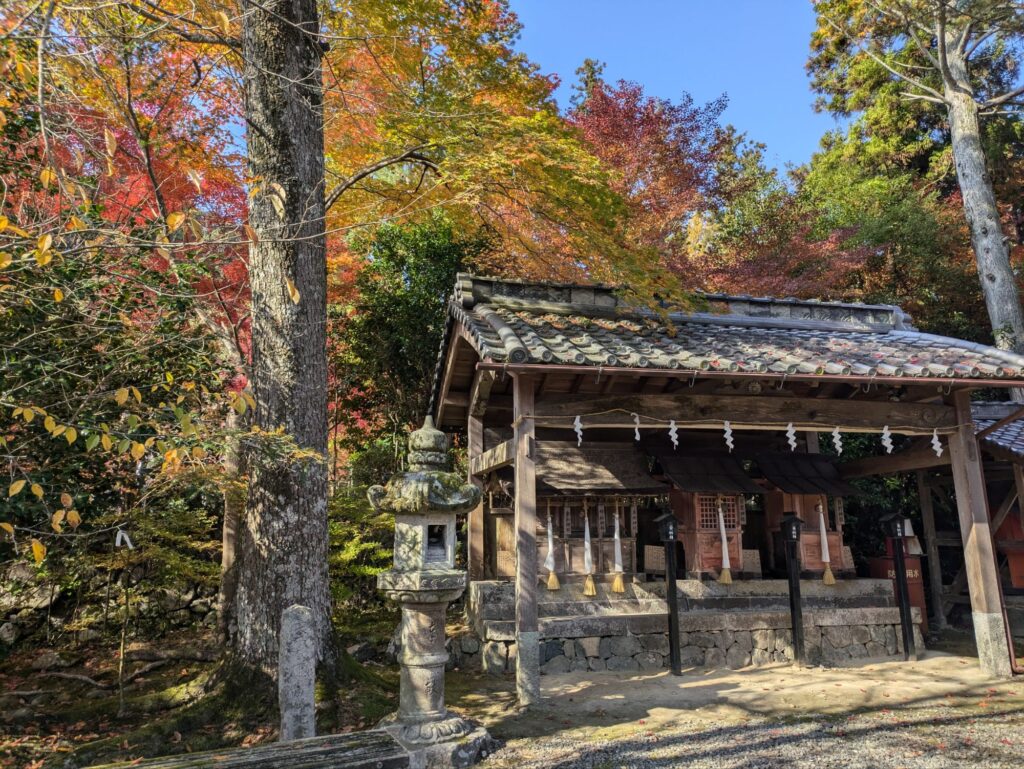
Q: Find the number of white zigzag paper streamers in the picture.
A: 8